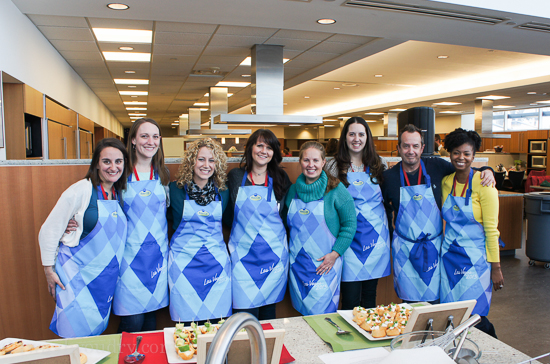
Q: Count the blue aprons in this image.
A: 8